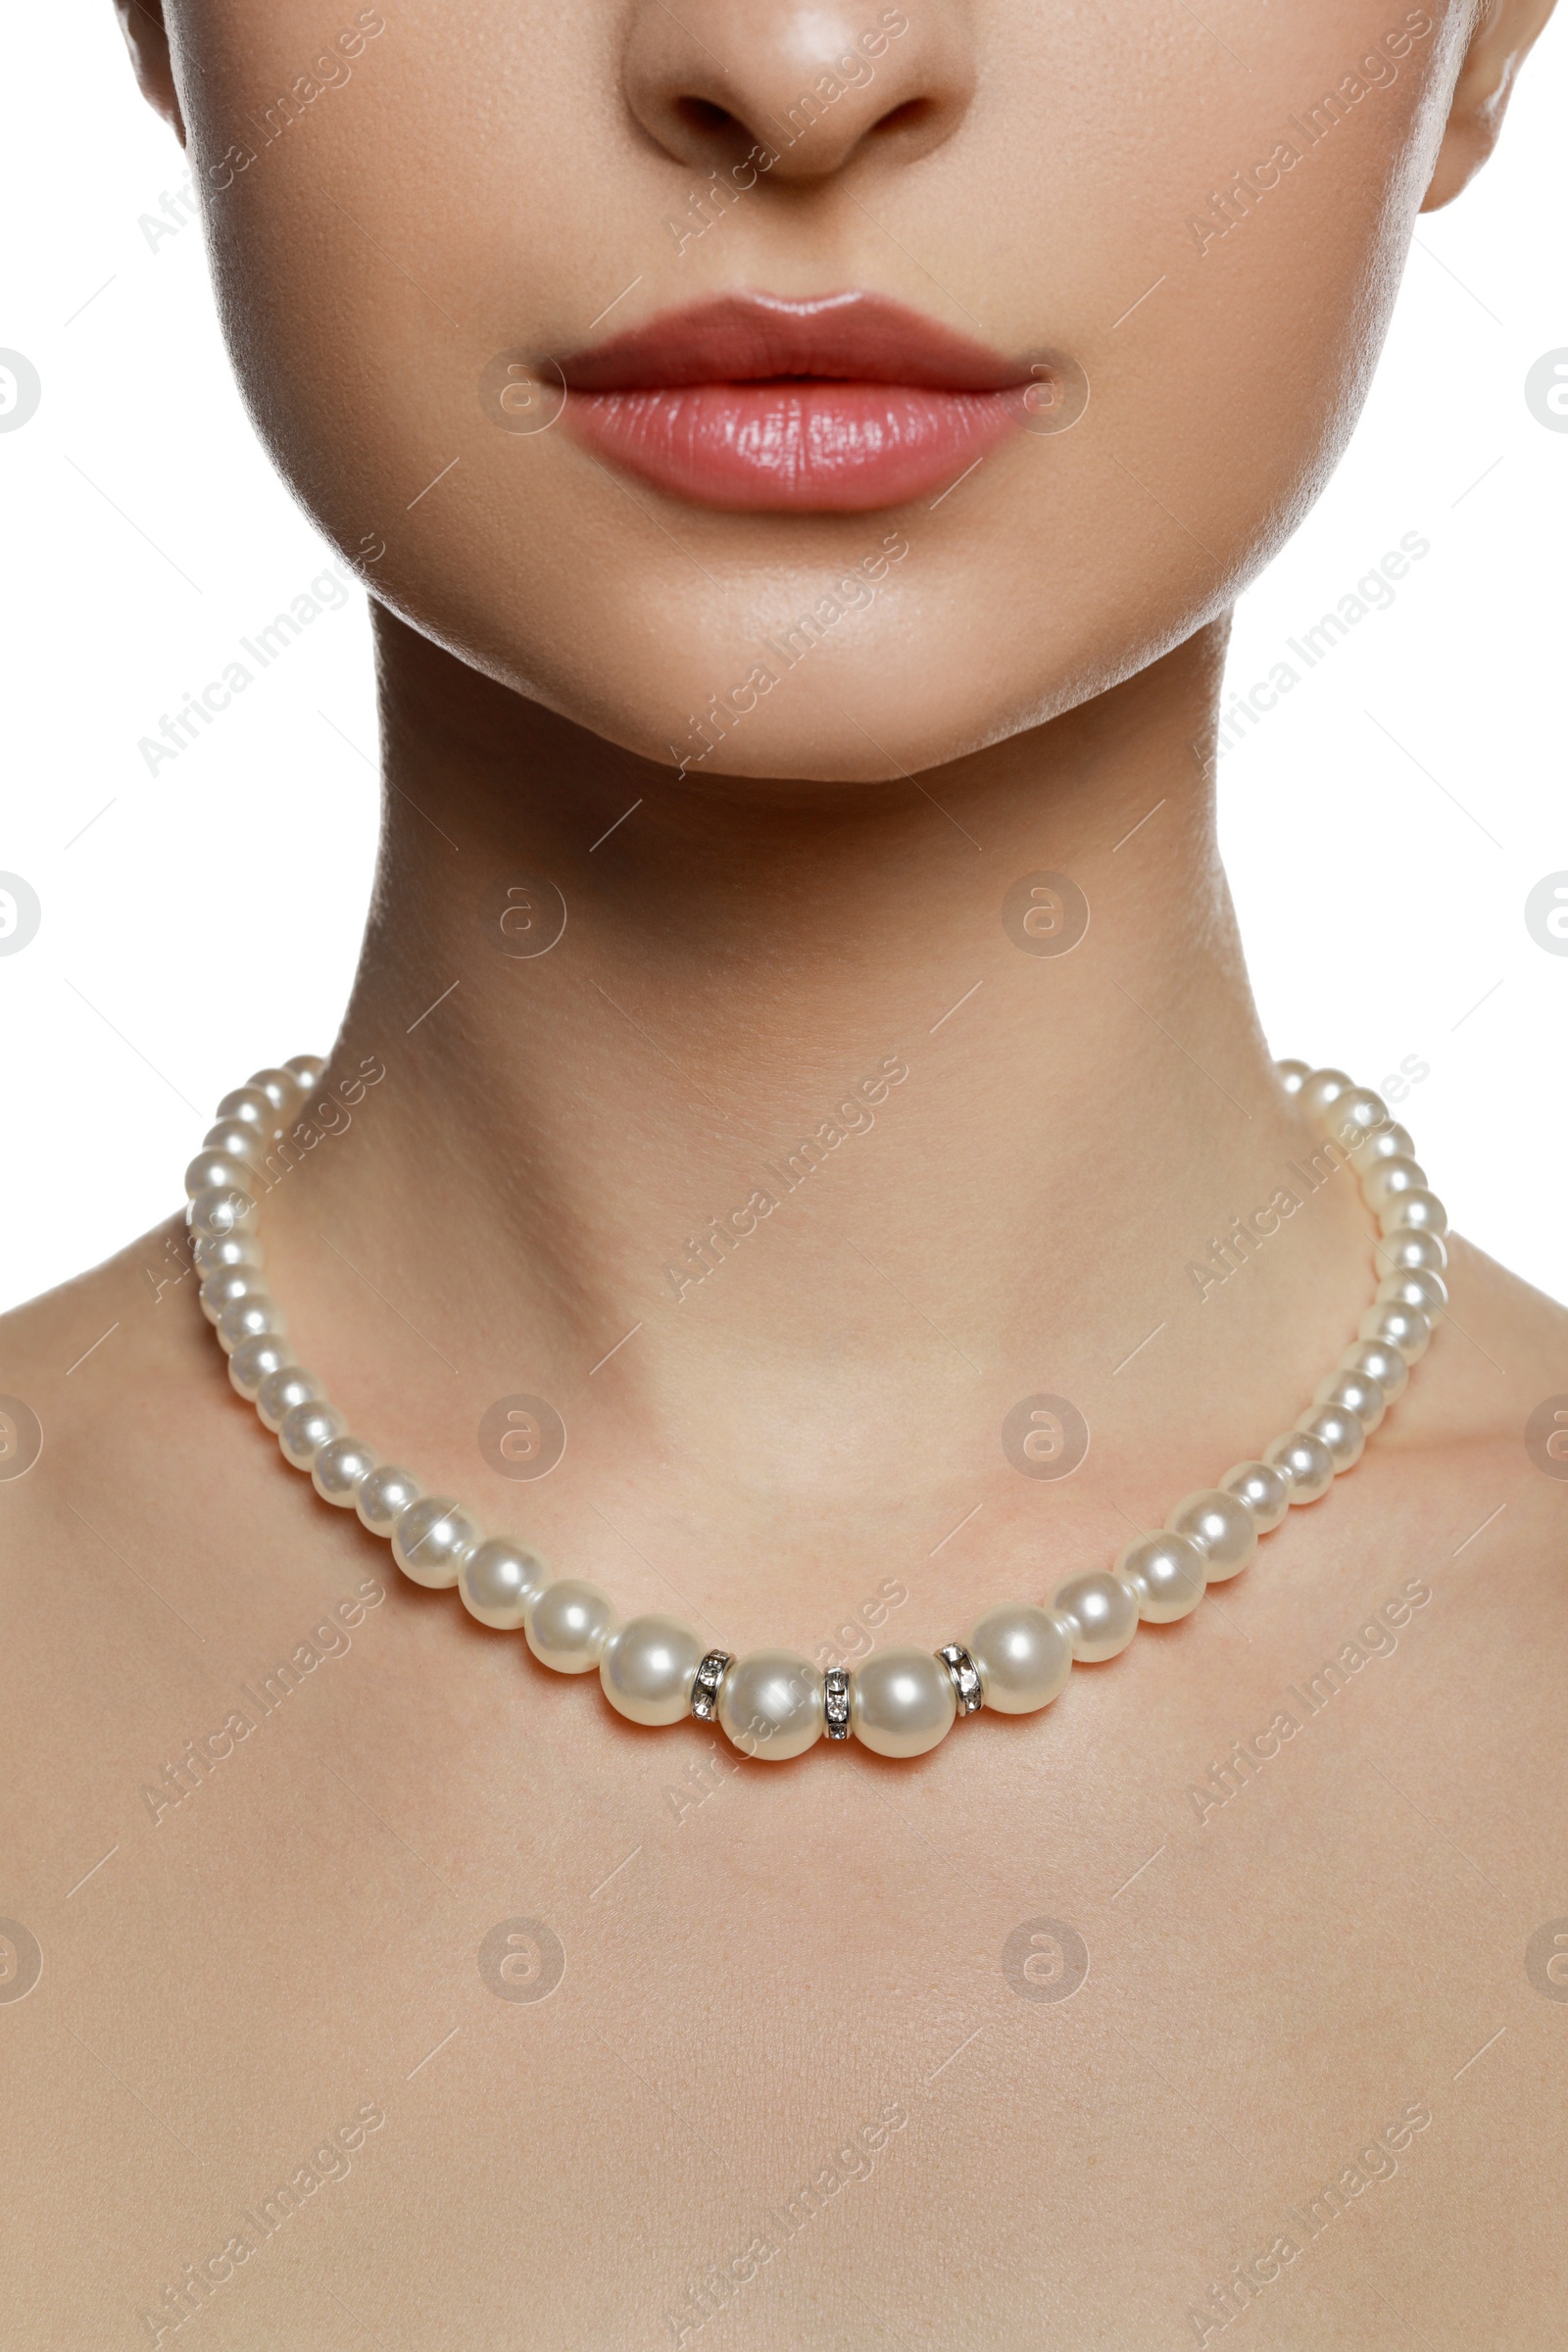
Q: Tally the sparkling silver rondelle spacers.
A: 3